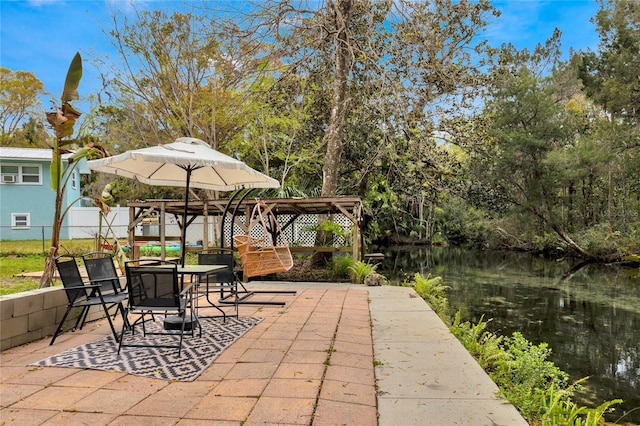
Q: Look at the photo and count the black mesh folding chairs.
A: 4